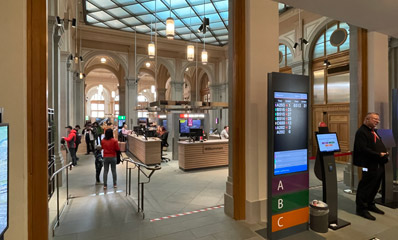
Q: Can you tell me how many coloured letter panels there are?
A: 3